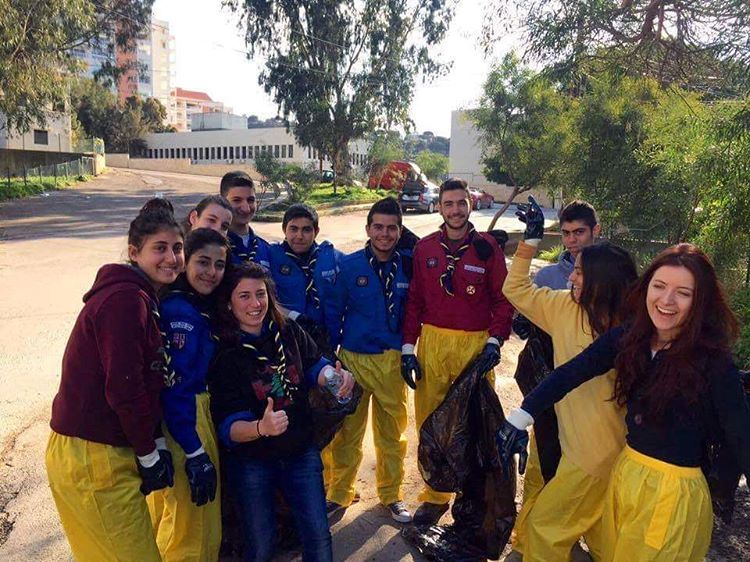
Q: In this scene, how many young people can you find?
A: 11